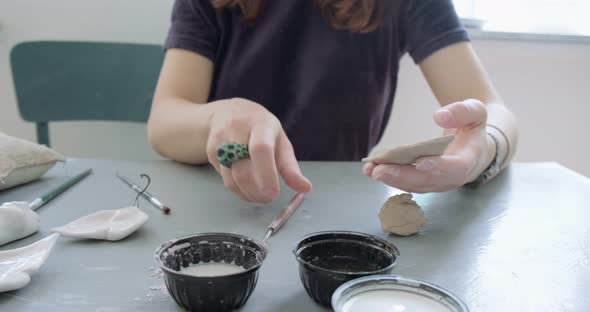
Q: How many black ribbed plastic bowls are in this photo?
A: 2